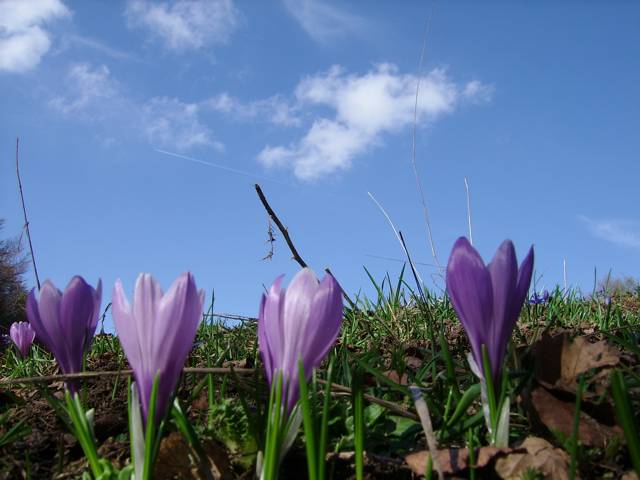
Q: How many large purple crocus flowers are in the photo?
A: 4